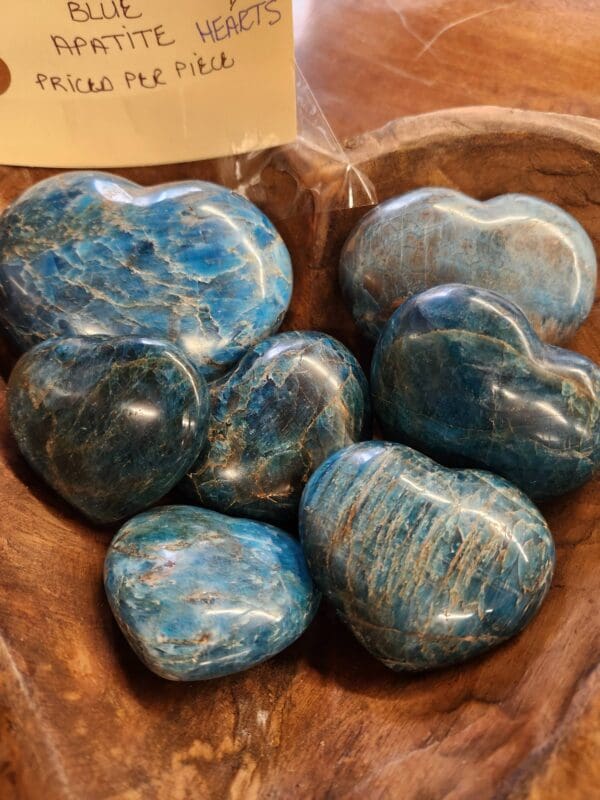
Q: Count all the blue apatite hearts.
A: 7